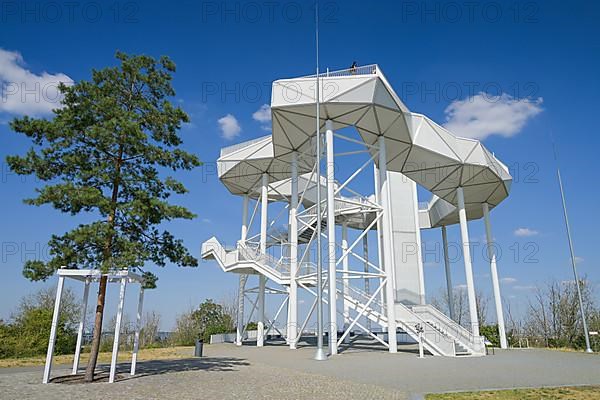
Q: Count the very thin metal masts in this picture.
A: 2